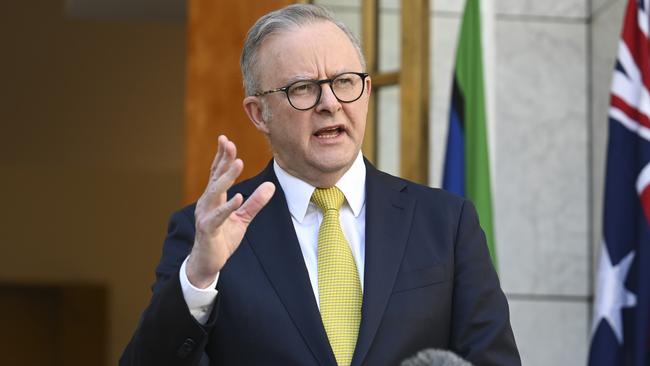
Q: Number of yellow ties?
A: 1